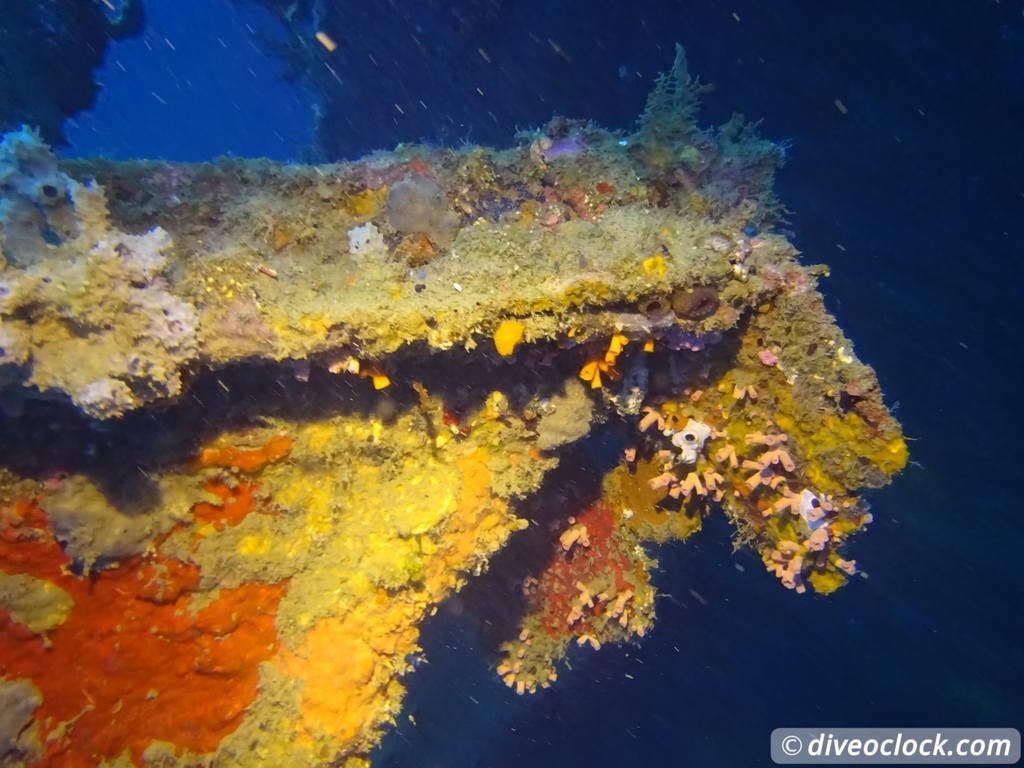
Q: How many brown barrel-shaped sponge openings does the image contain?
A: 2